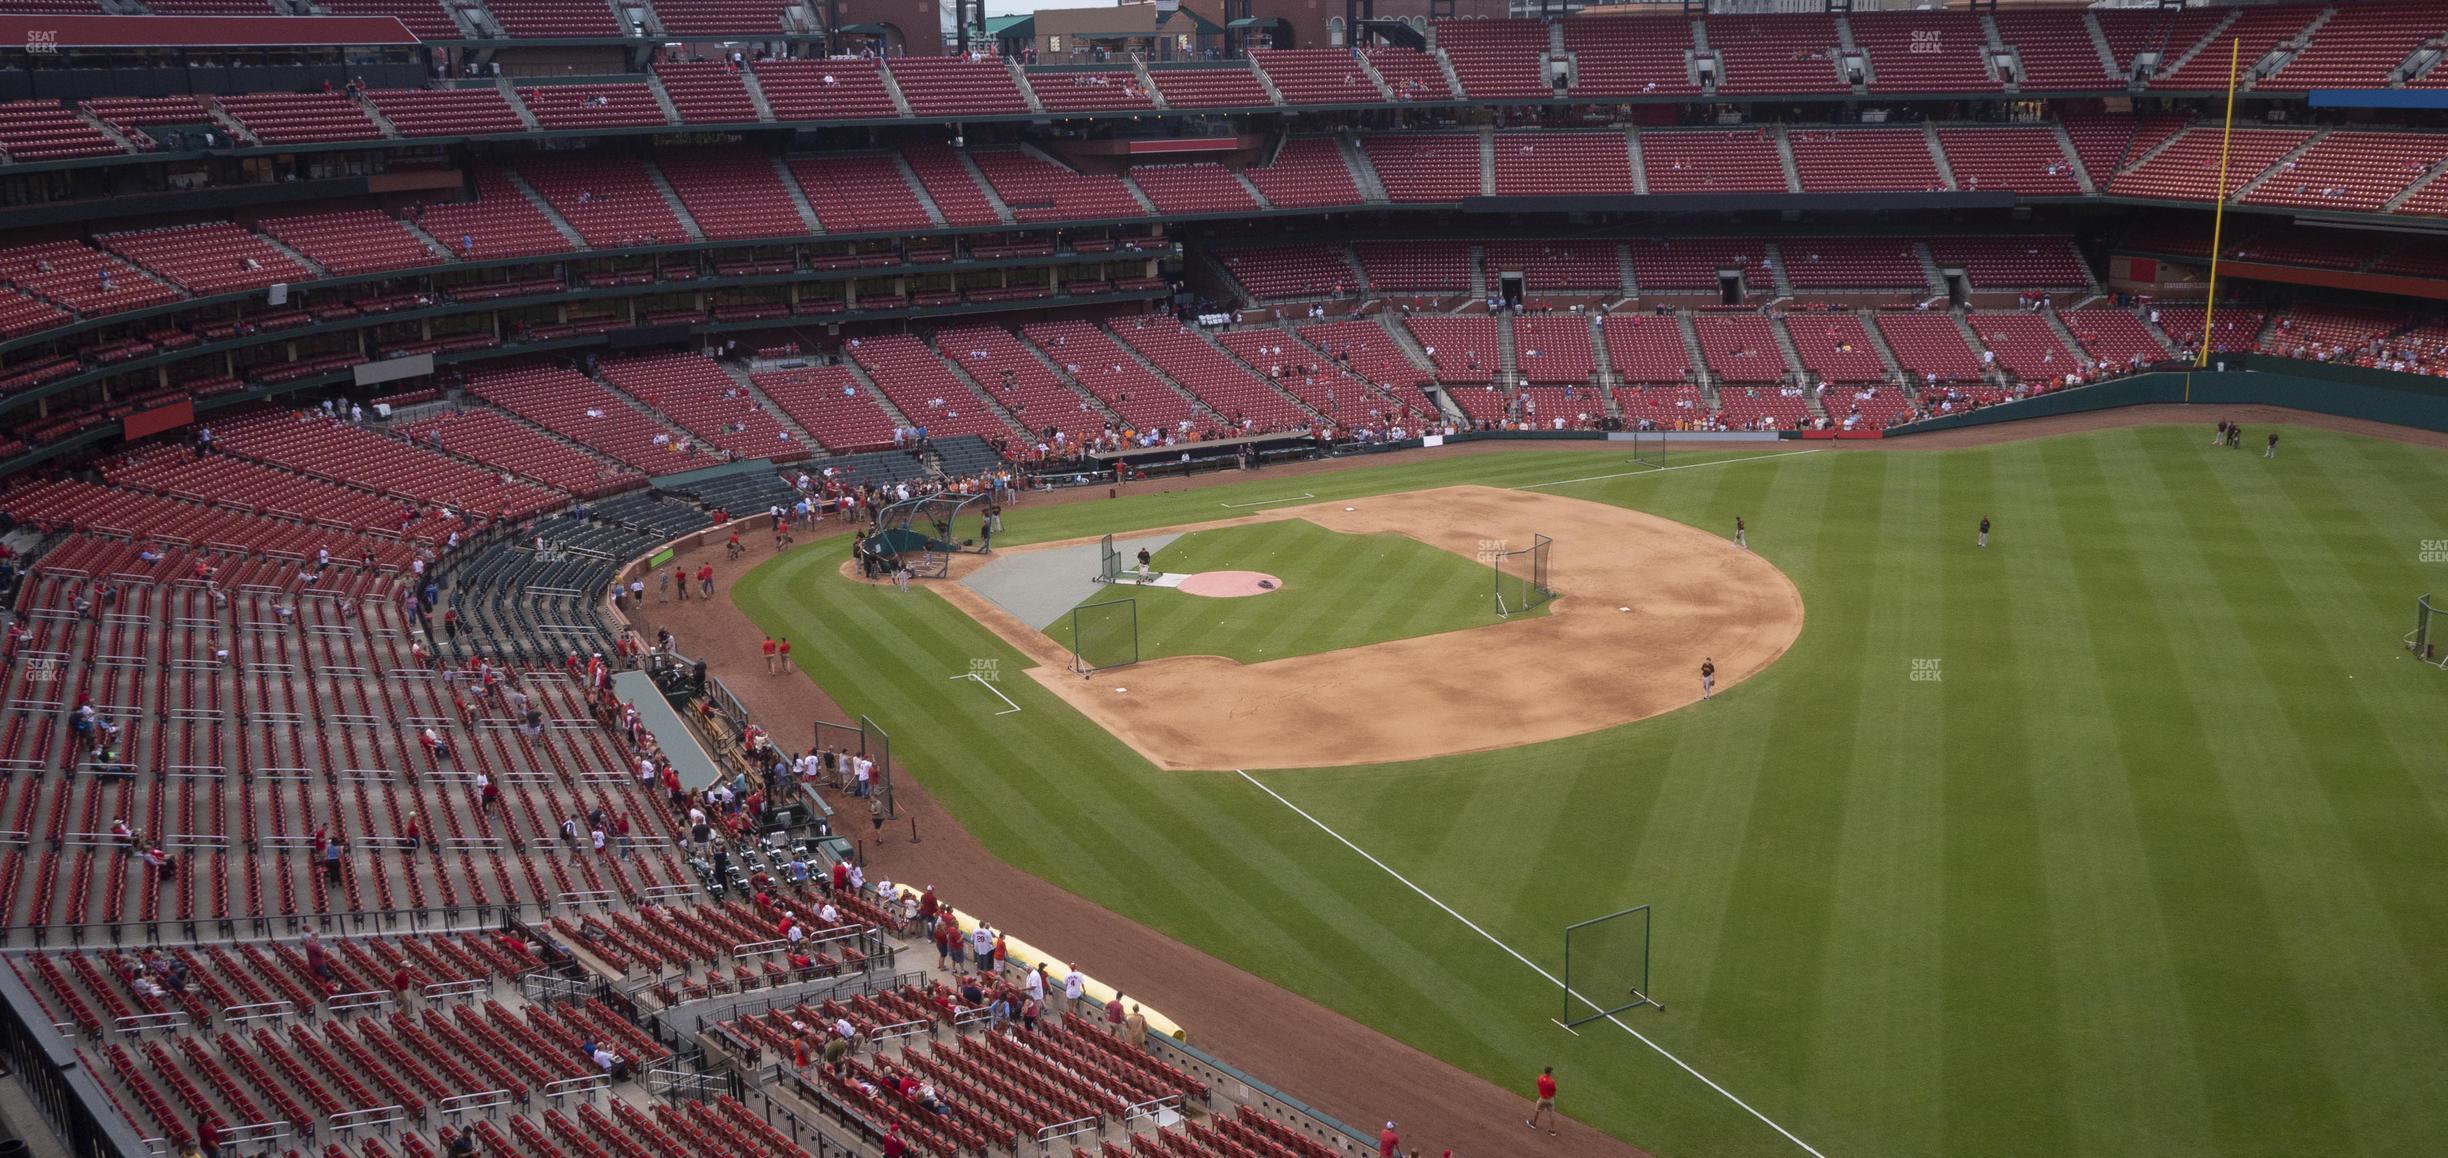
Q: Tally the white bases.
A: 3